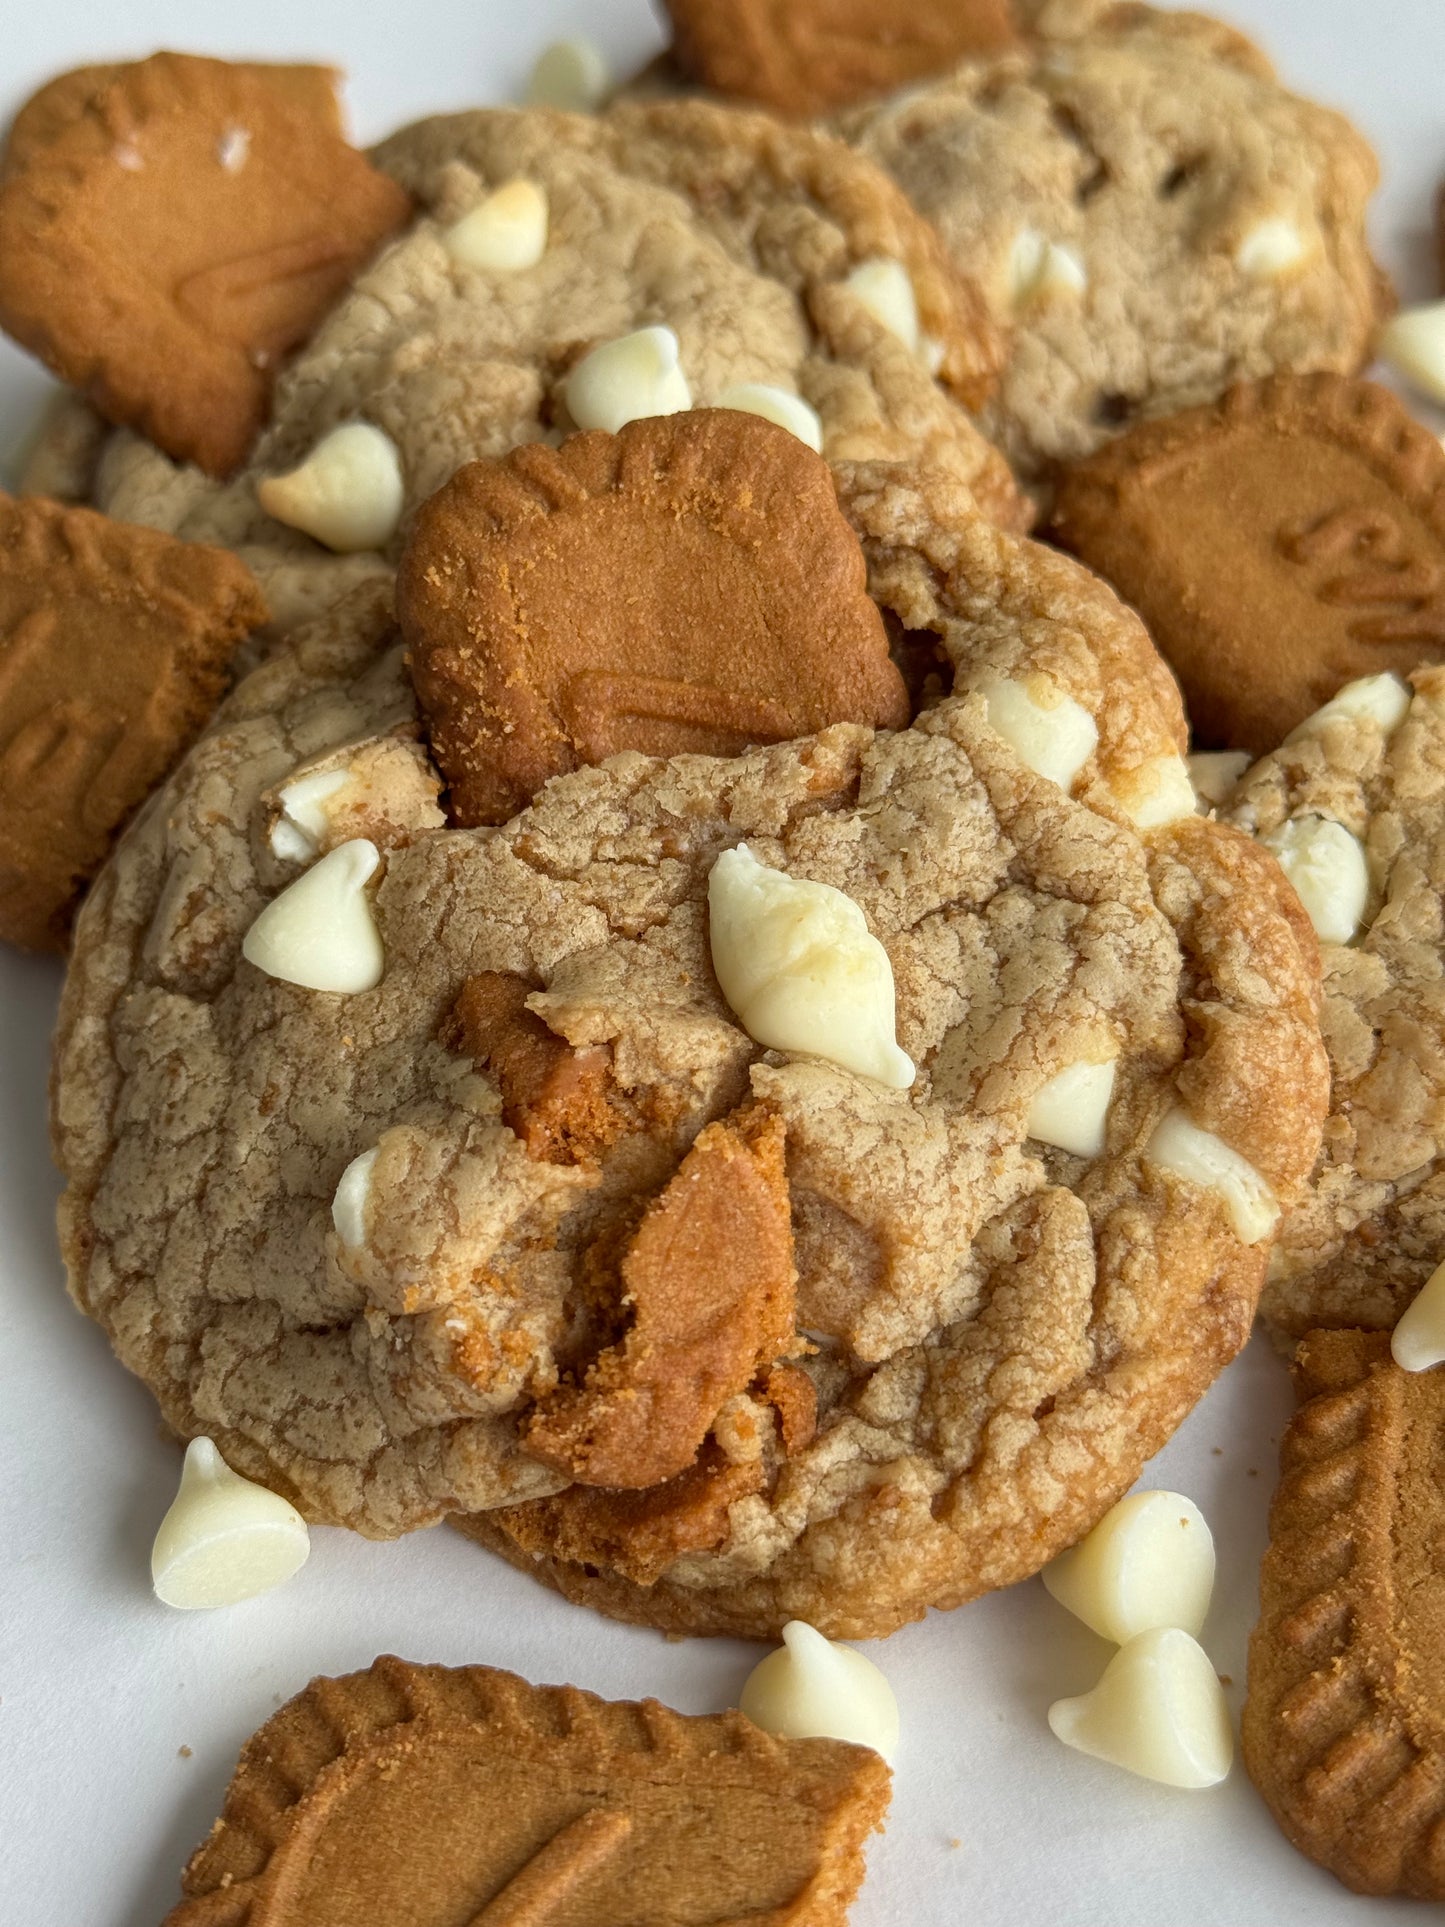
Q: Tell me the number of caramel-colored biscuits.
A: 7